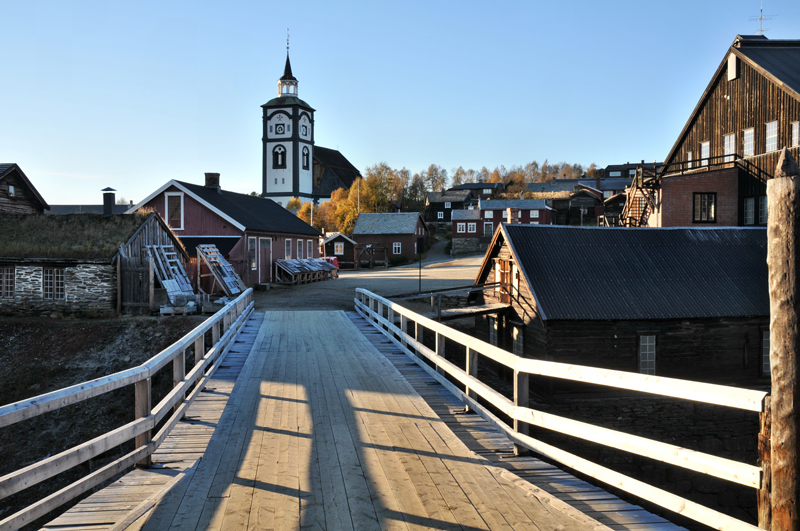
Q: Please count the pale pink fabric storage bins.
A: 0